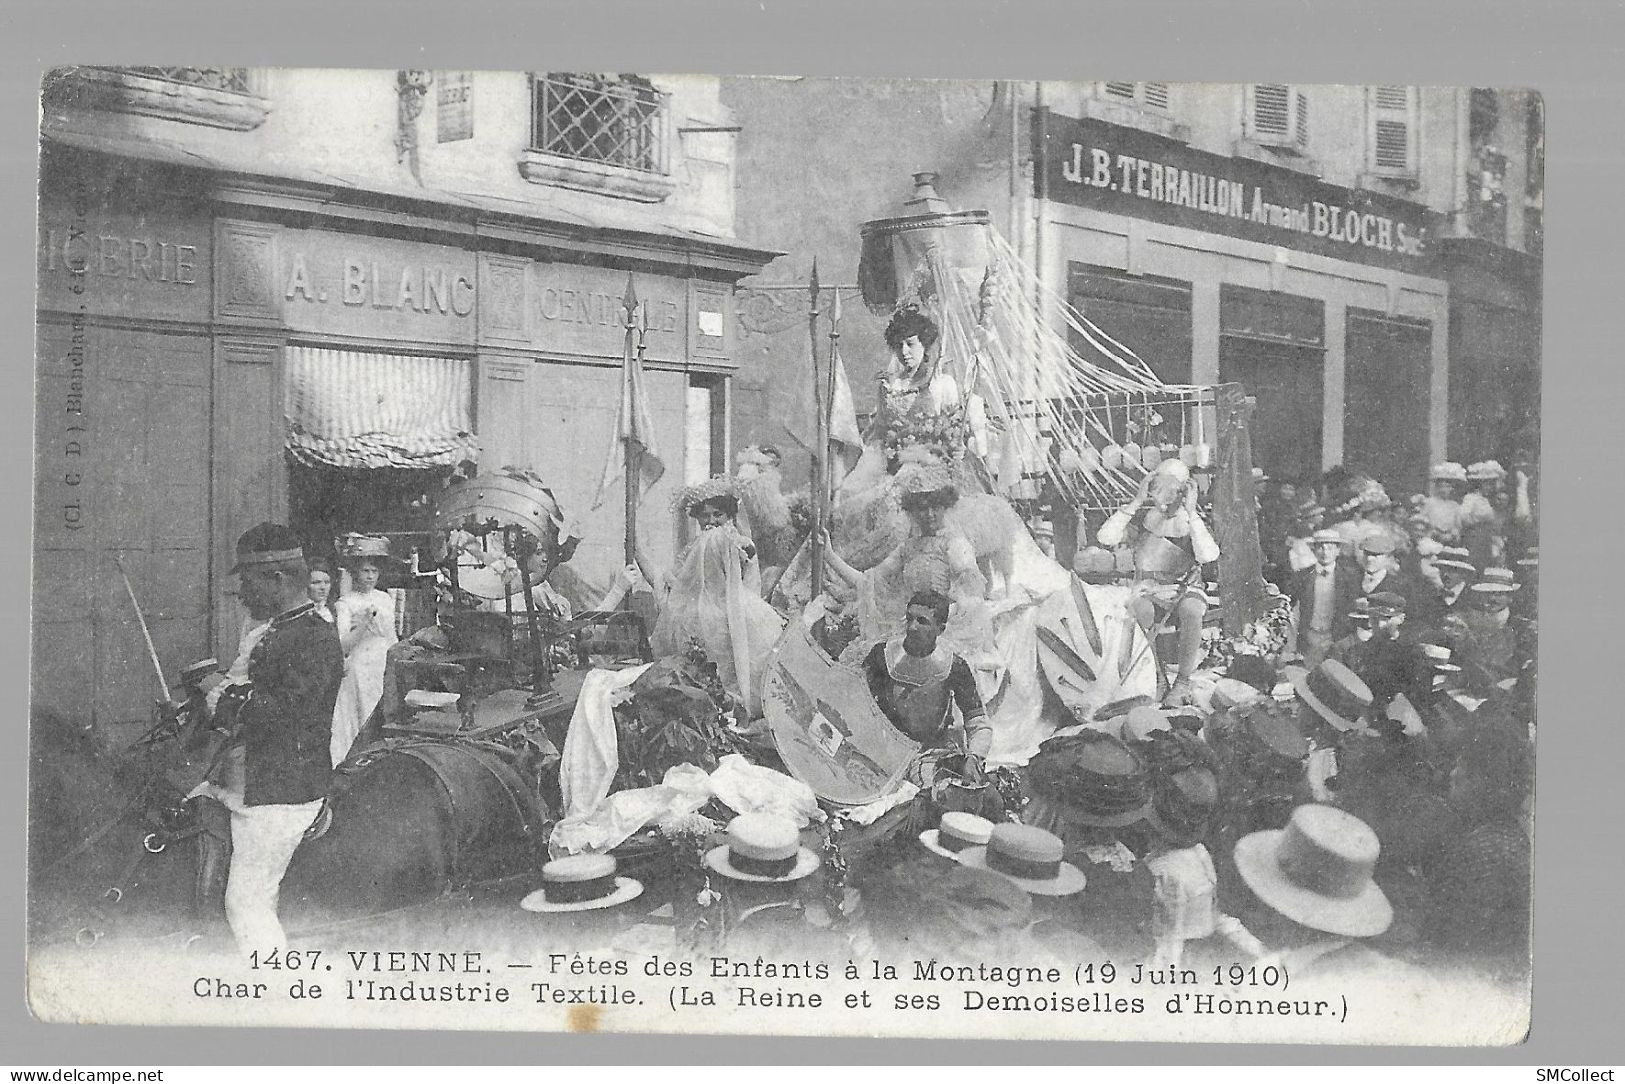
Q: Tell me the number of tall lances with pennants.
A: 4